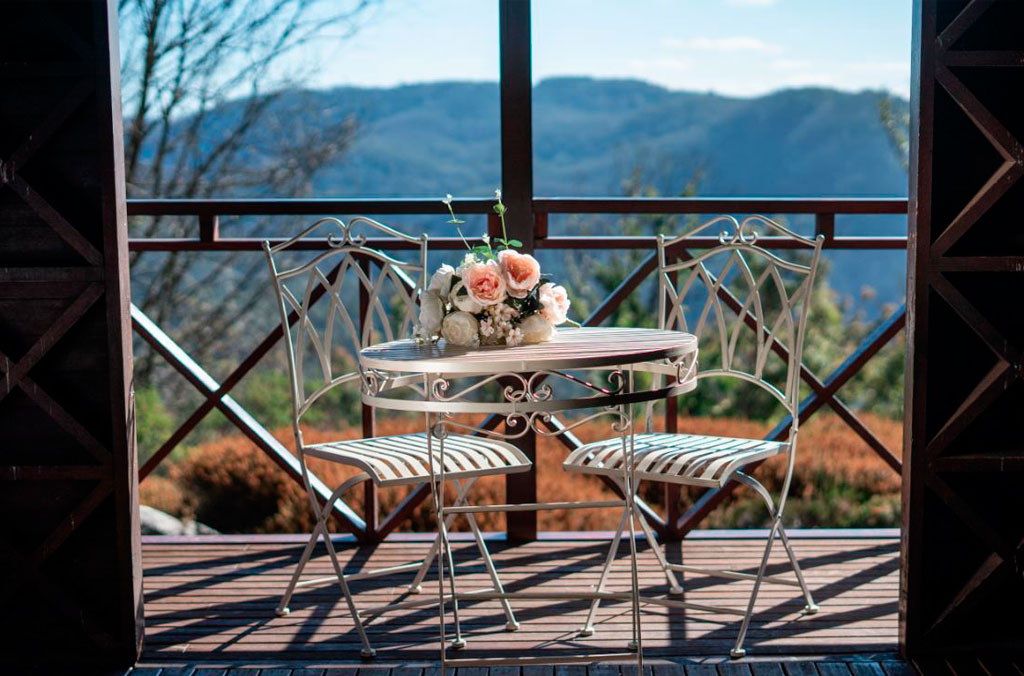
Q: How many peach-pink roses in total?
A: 3